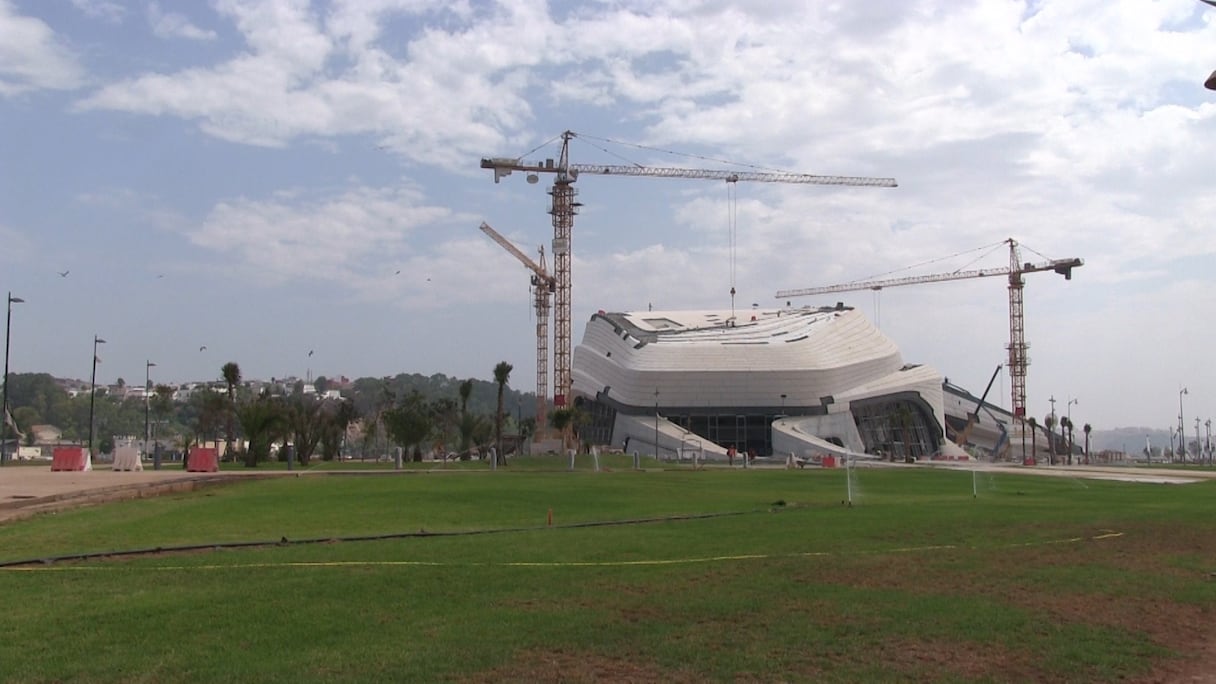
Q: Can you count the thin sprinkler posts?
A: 2